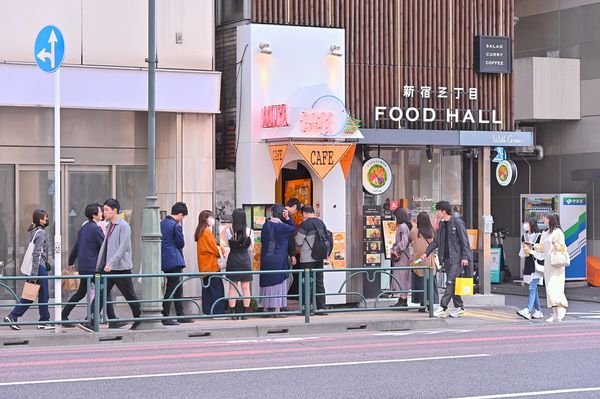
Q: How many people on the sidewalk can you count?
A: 15